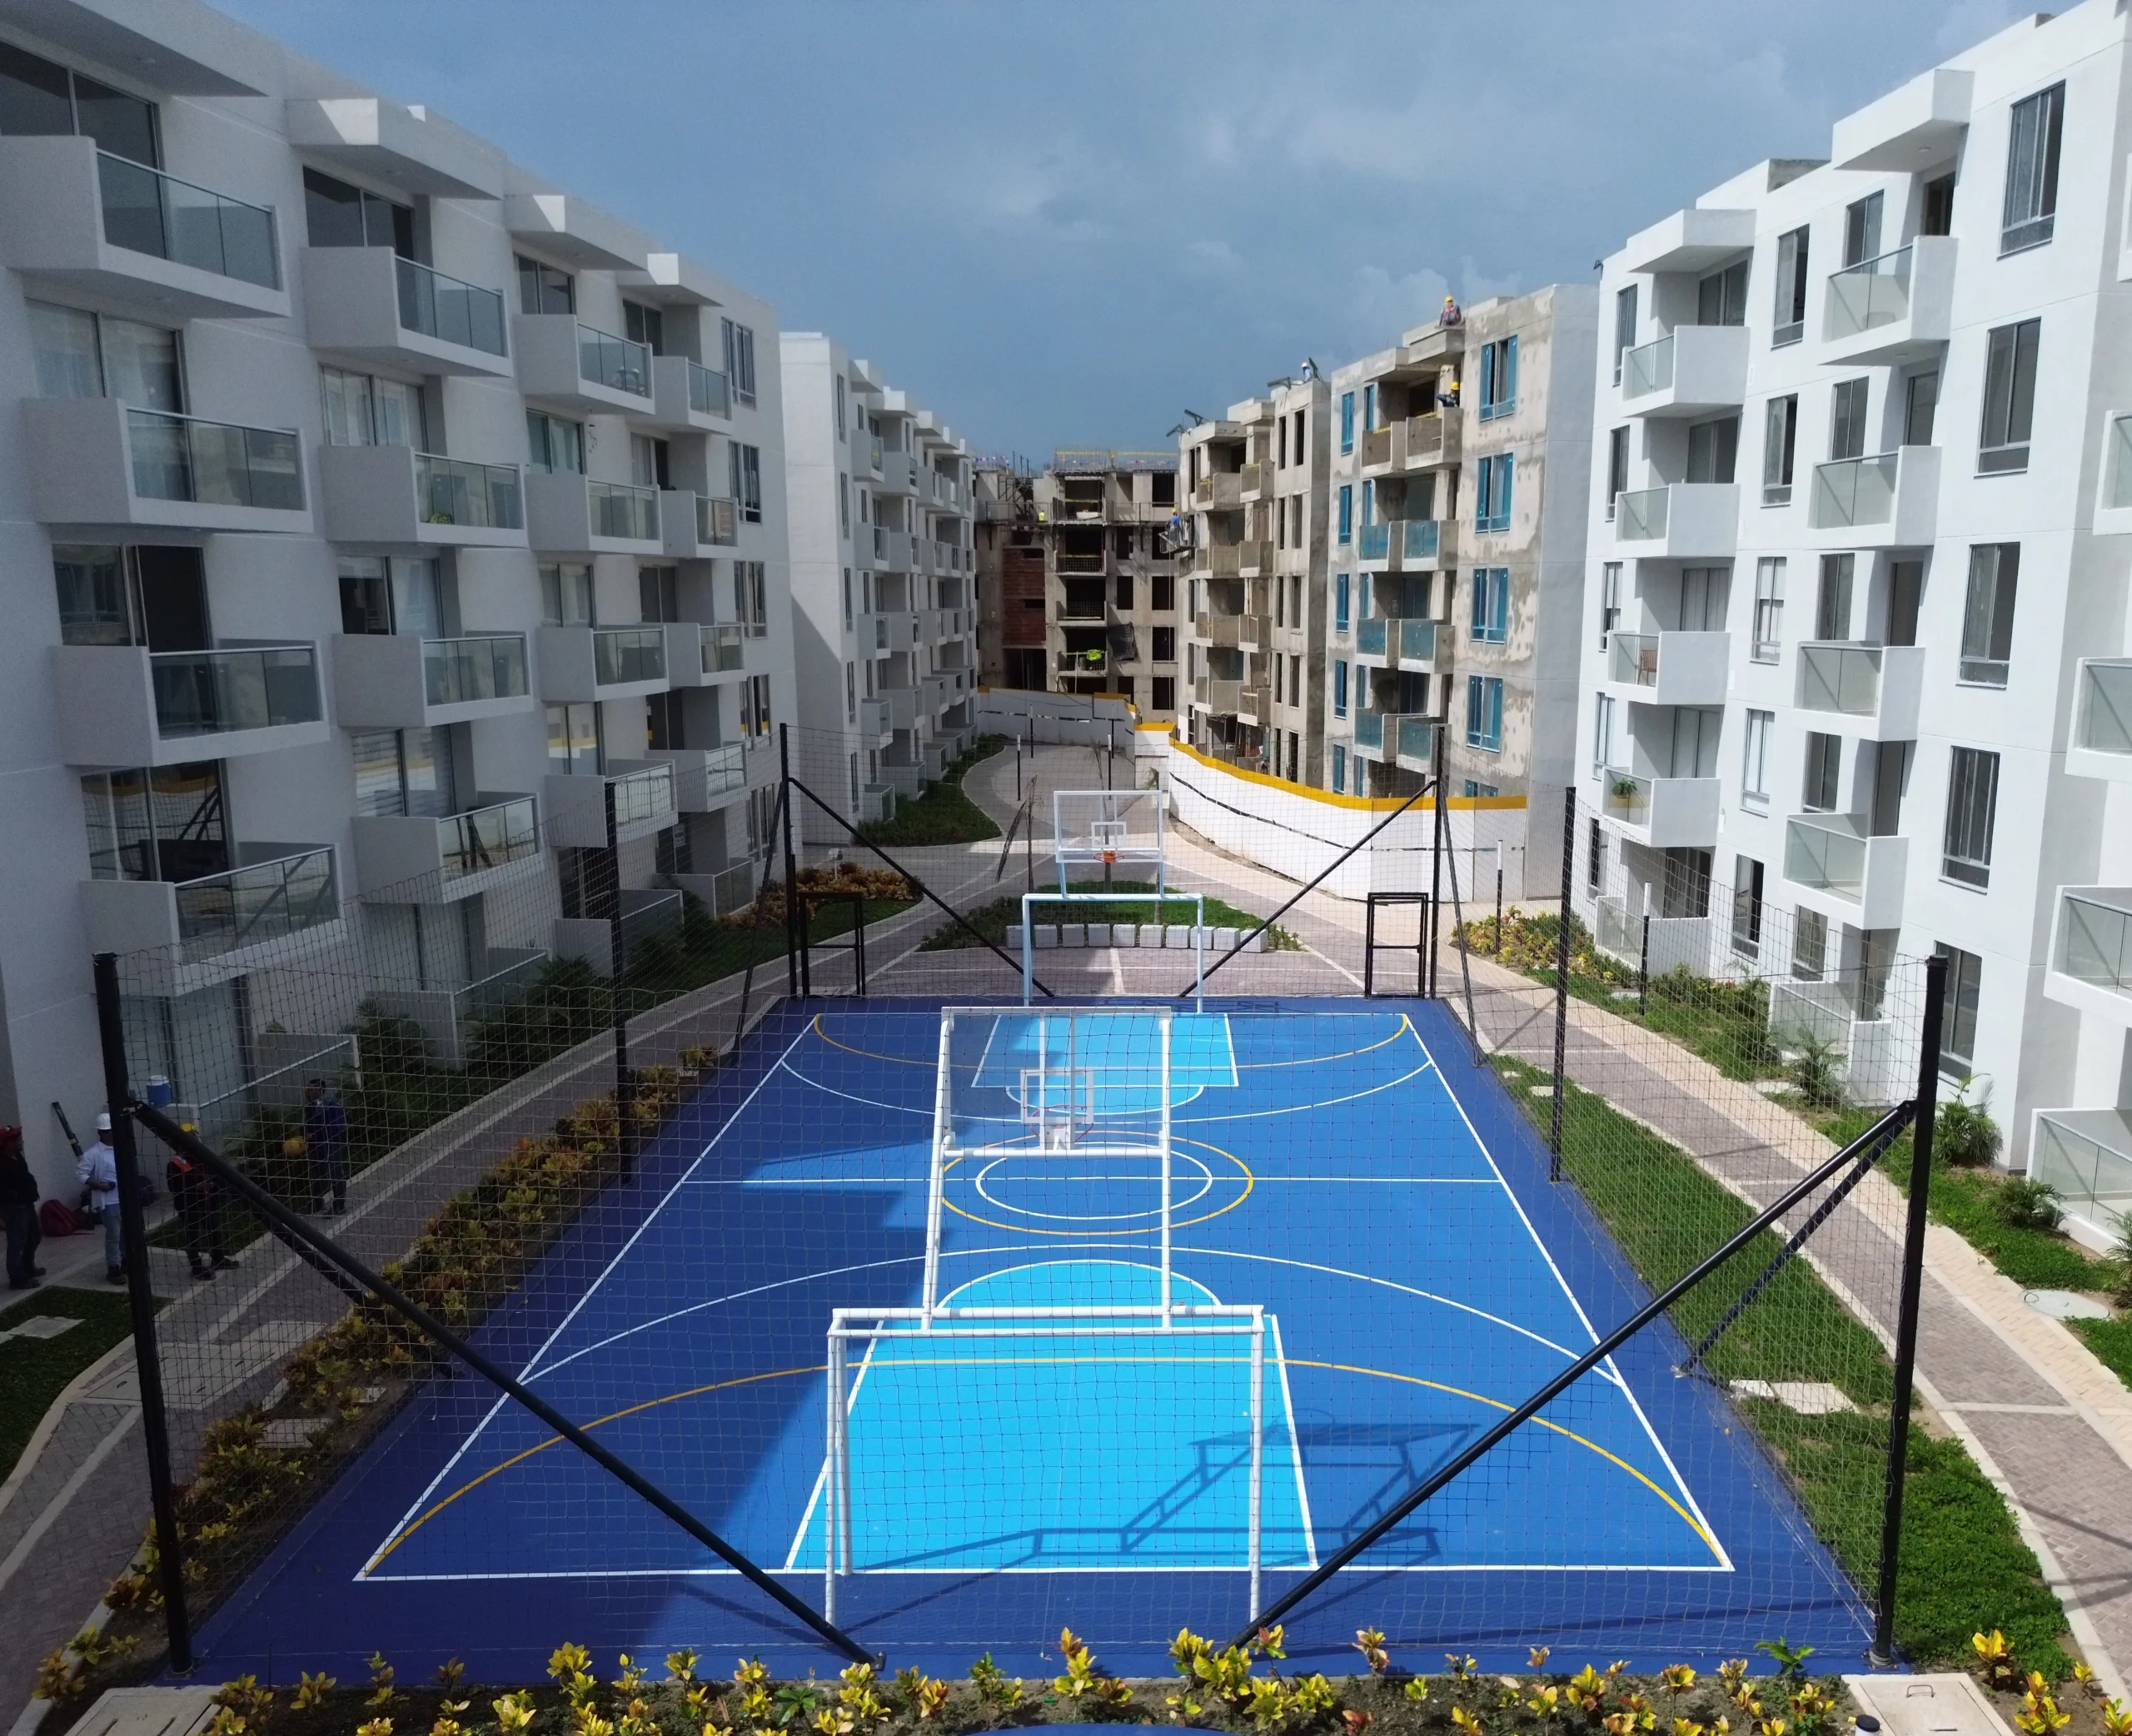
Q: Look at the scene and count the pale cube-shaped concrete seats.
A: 10